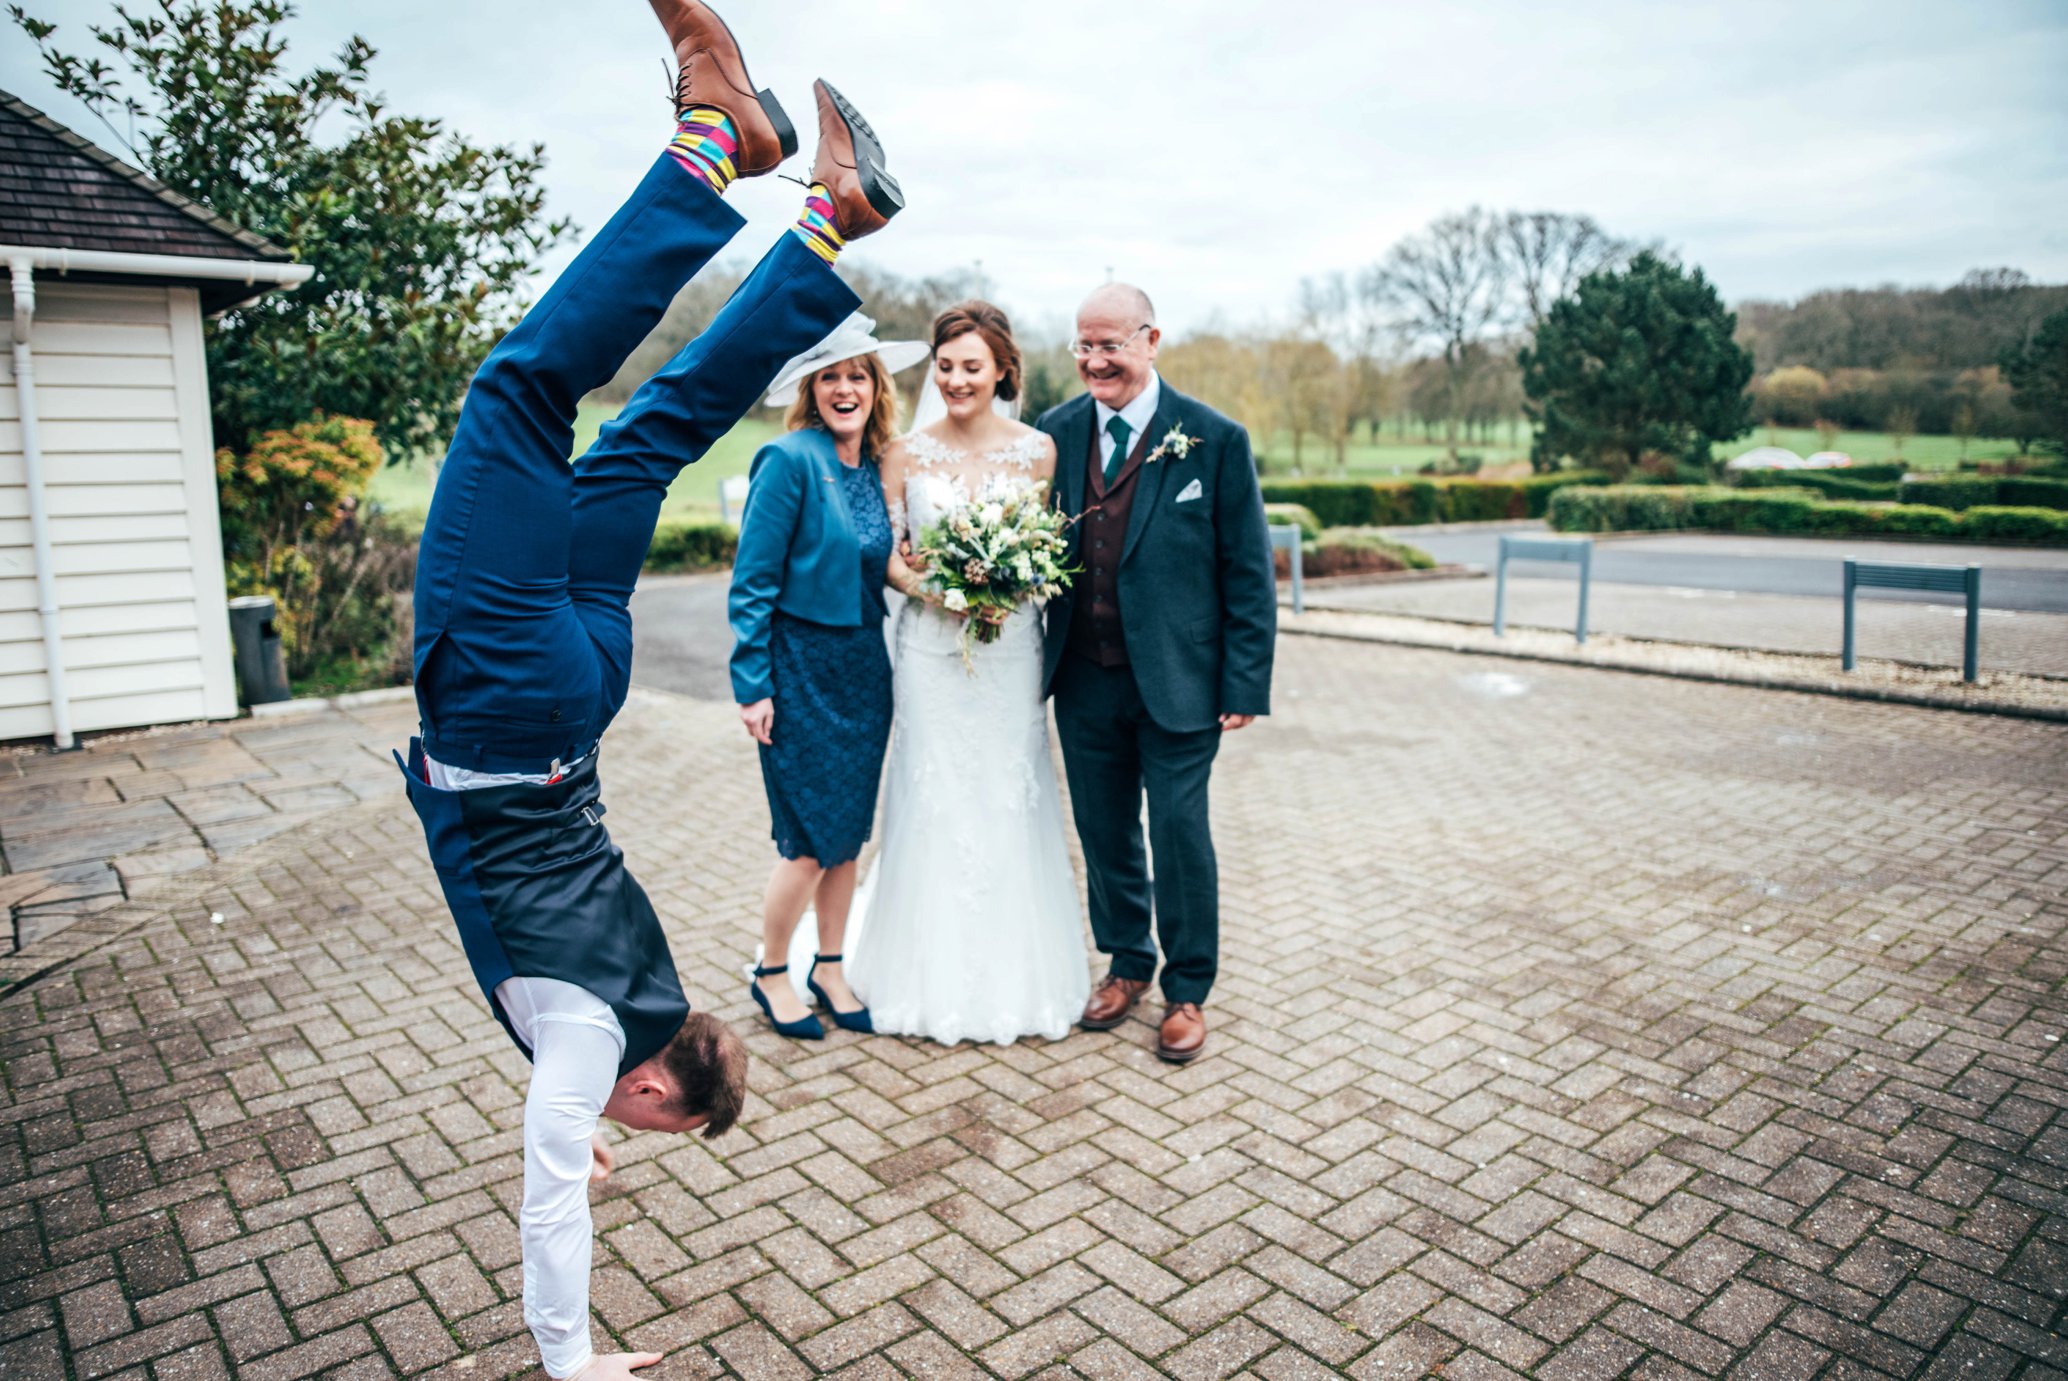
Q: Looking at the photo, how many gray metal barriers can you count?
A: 3